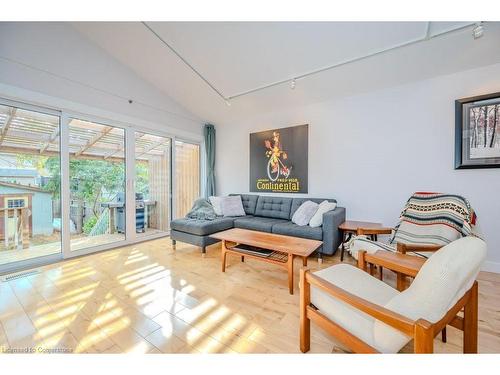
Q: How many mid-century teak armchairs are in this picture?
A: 2